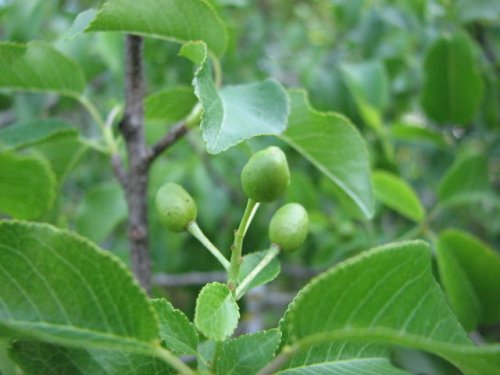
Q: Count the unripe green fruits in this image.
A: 3